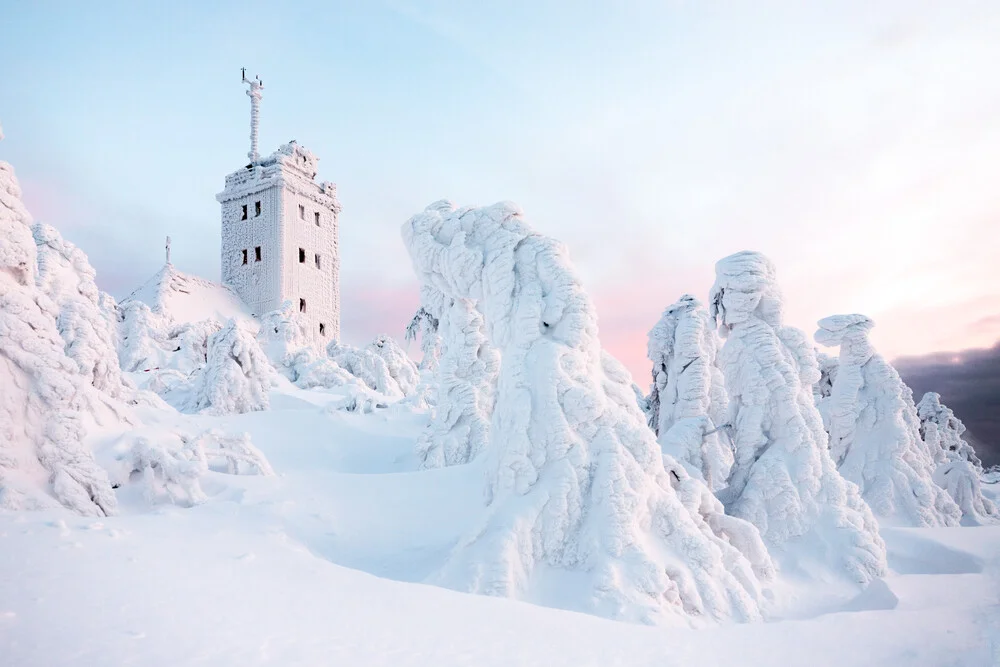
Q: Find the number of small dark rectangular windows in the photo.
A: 10